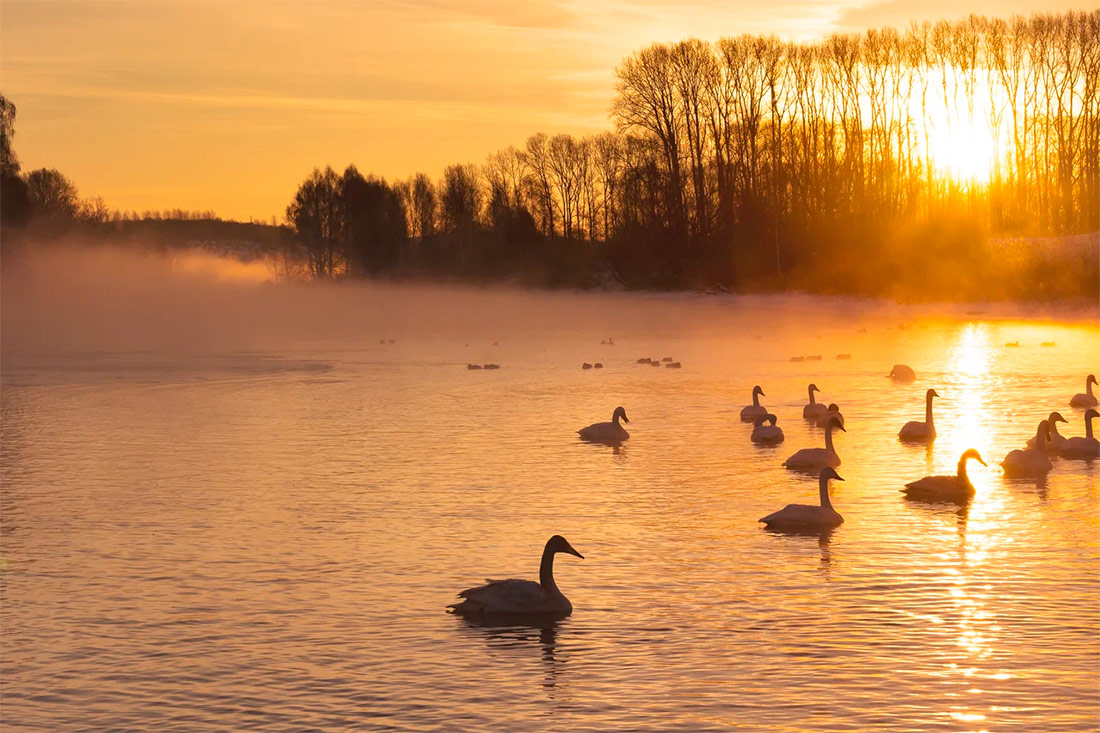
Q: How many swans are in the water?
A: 15